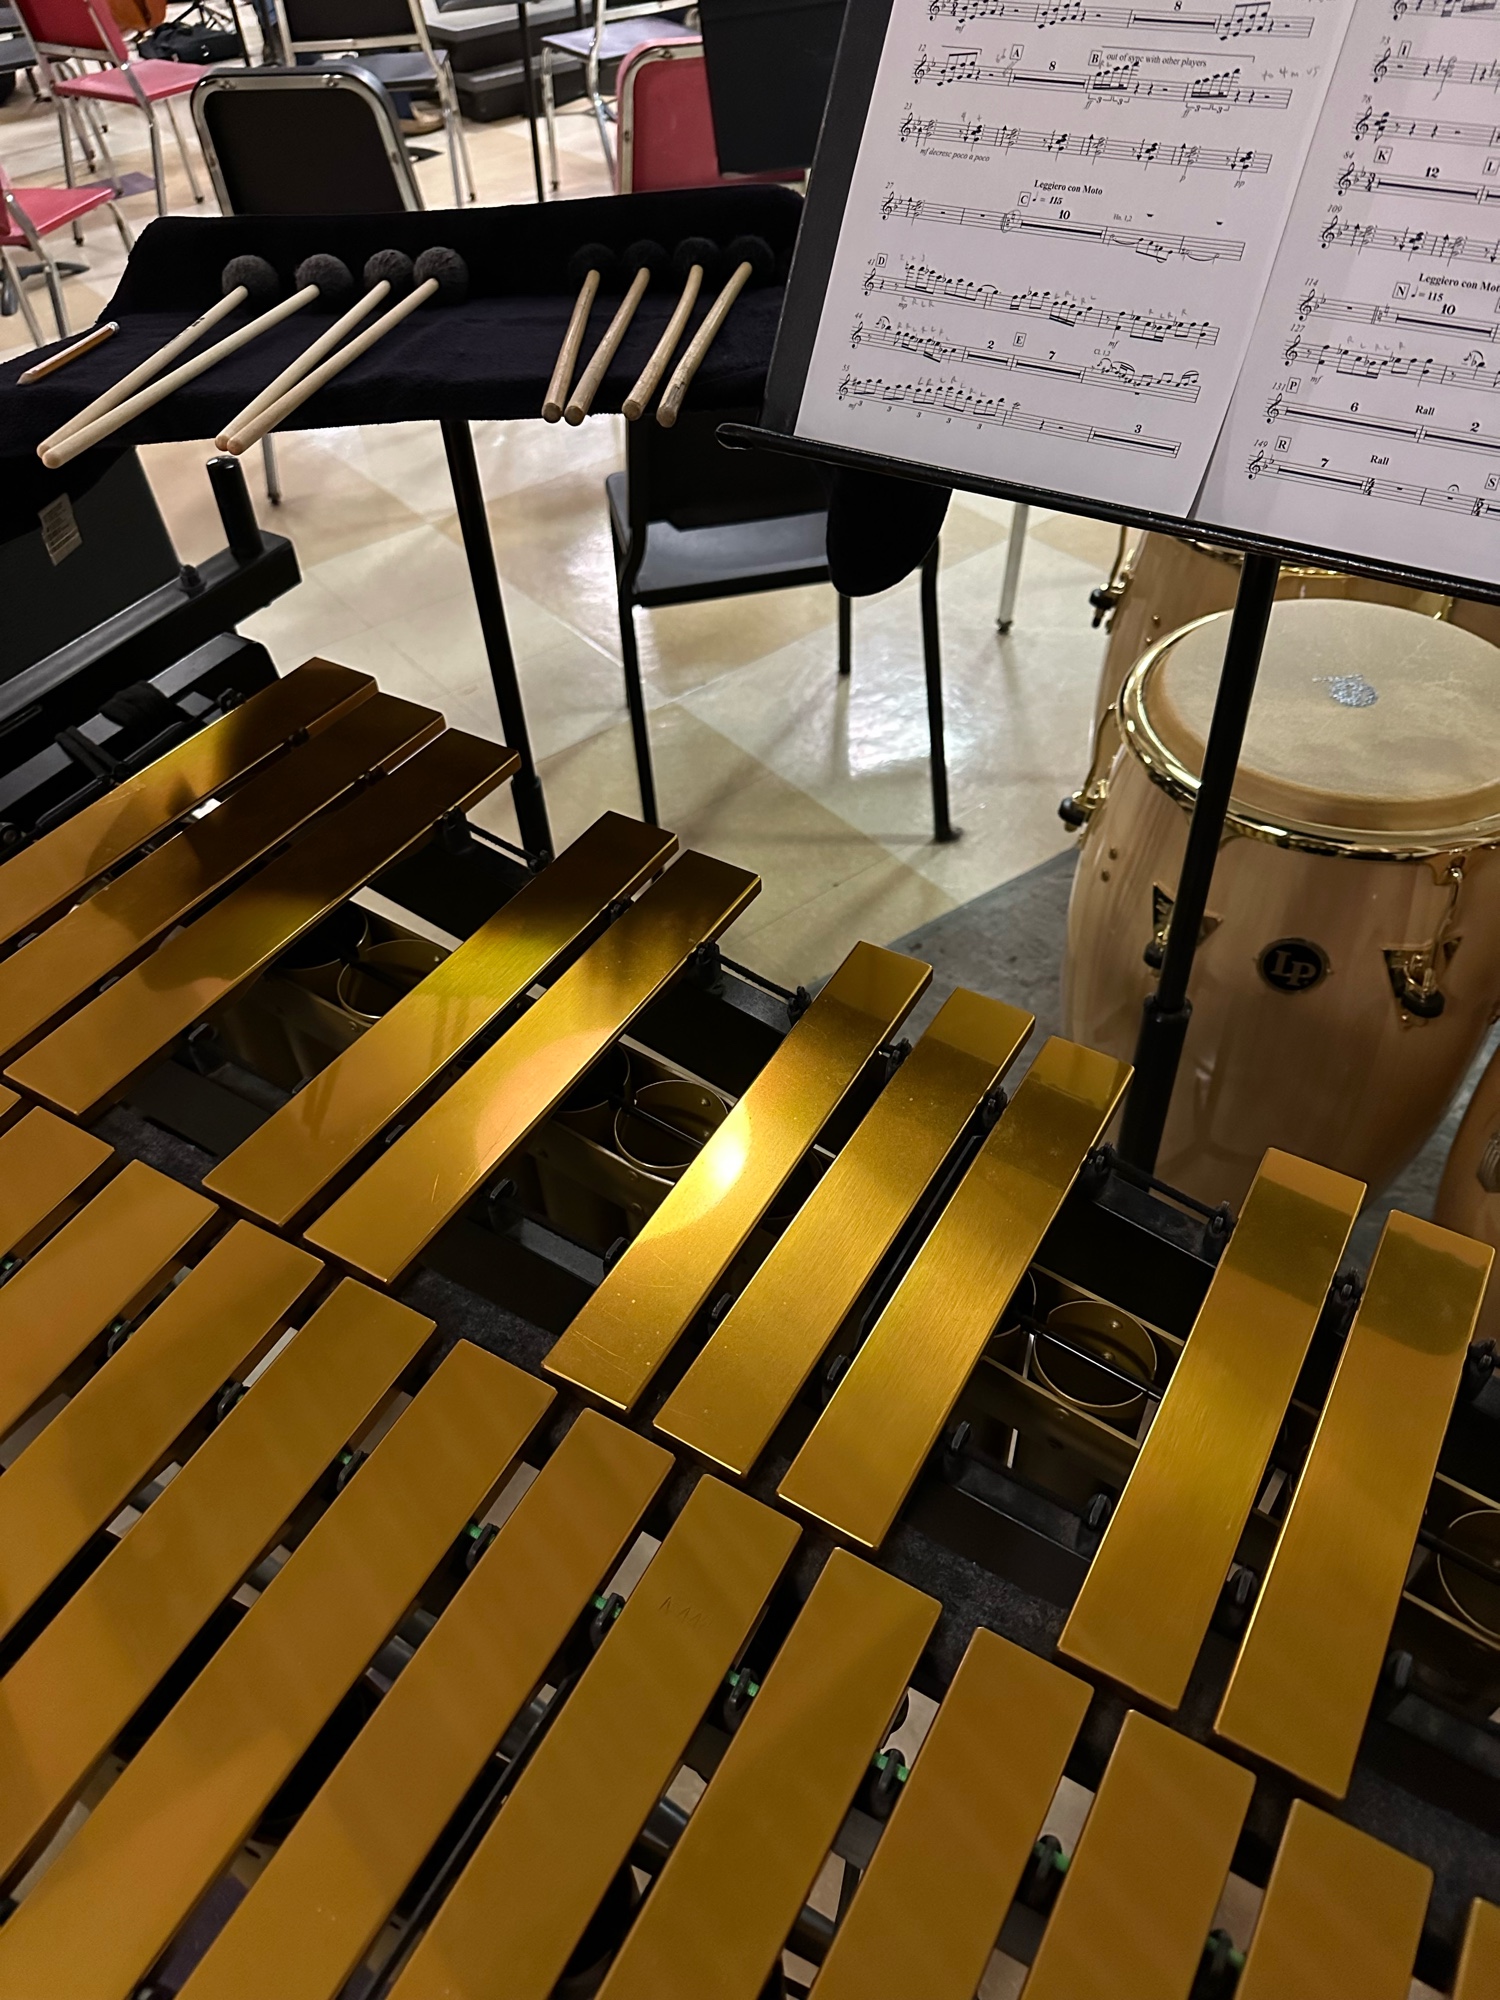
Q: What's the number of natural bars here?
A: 13